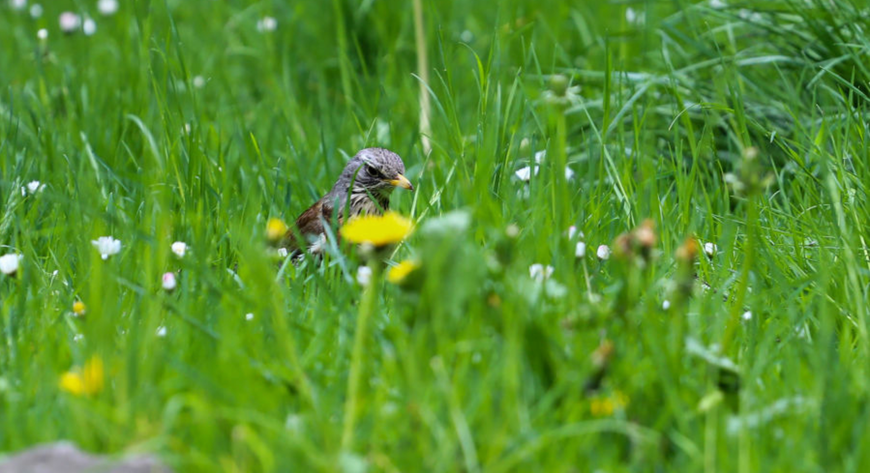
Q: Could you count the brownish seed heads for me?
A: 4